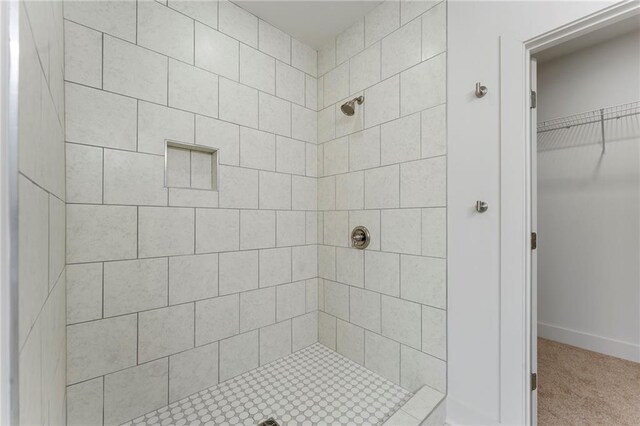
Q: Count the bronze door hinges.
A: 3